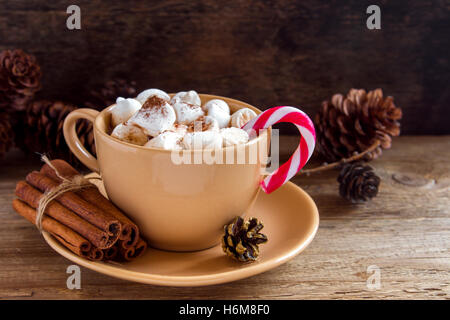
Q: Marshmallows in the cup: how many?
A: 12